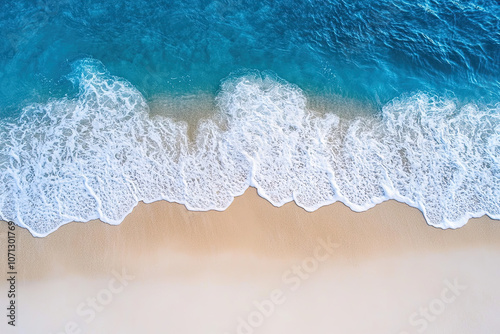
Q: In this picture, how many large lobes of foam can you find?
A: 3